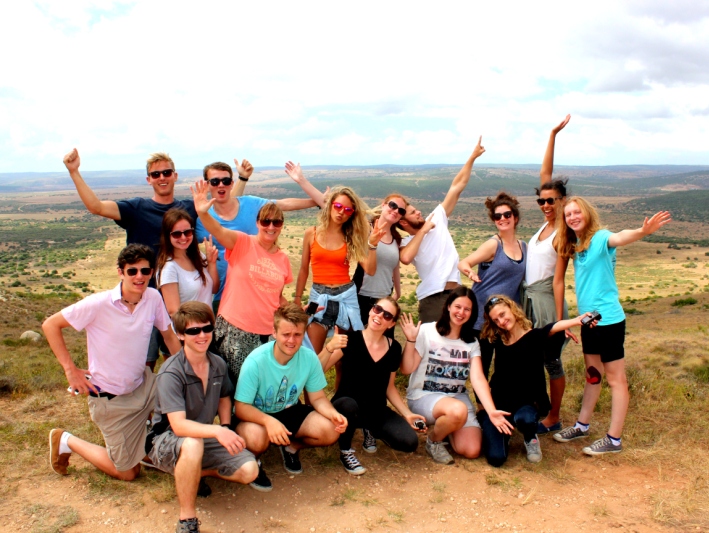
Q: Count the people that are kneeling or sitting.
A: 6